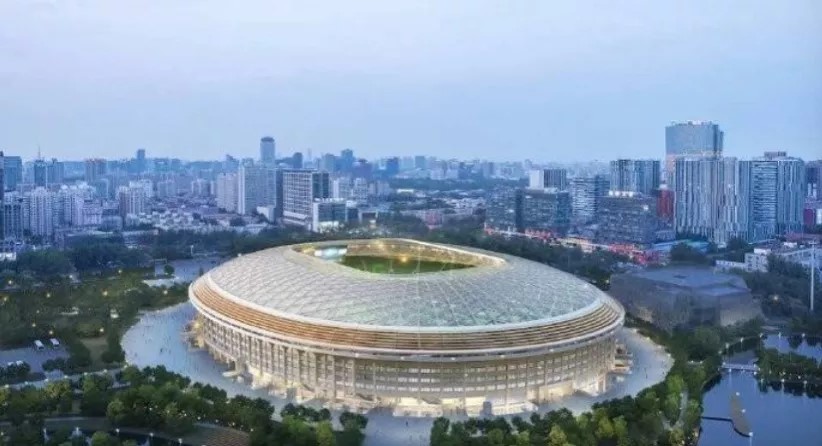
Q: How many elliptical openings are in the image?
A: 1